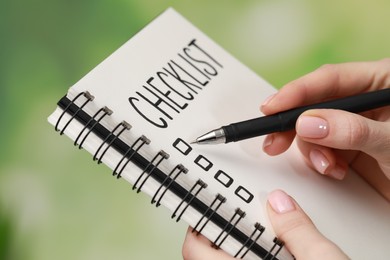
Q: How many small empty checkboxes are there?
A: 4